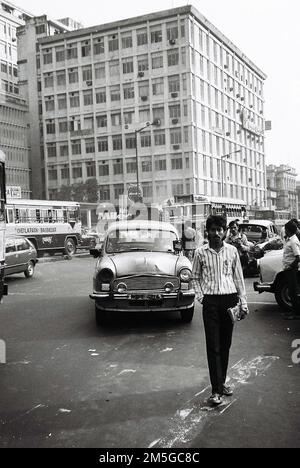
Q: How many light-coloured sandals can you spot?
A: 2